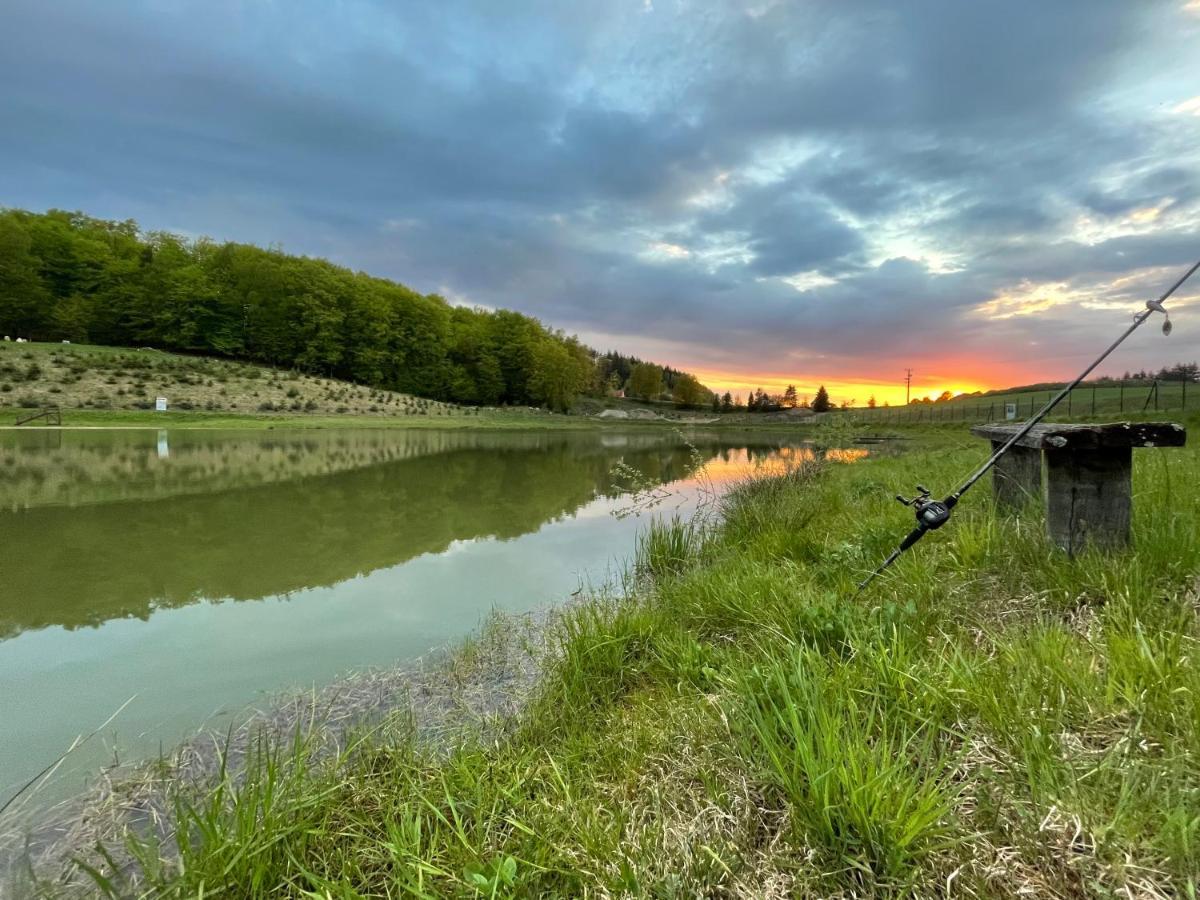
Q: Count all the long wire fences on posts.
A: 1